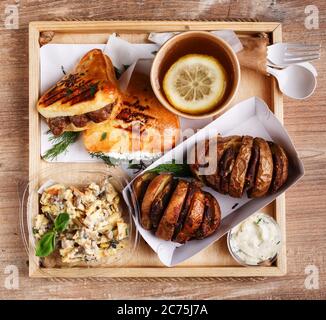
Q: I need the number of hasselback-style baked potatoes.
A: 2